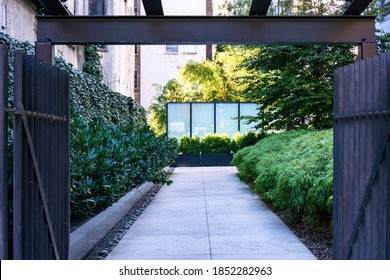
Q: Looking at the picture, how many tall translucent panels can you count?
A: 4